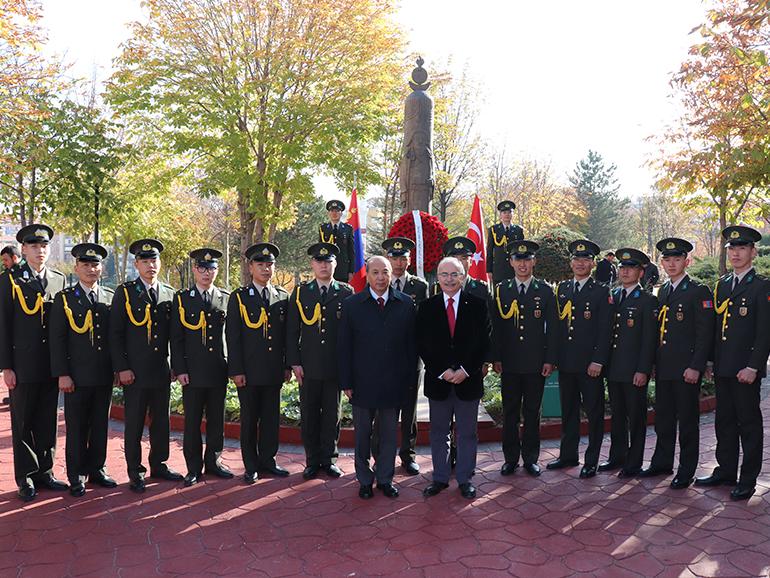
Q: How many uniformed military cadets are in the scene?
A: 15